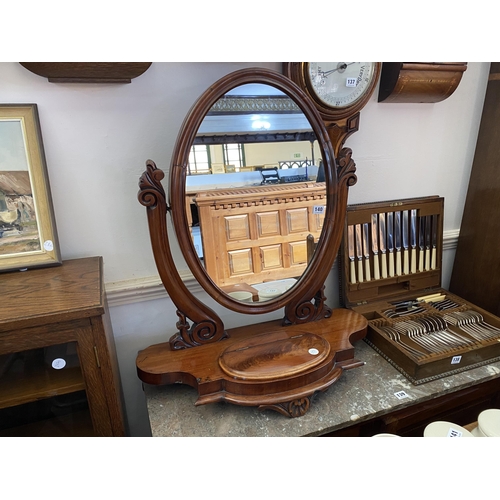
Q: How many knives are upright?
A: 12